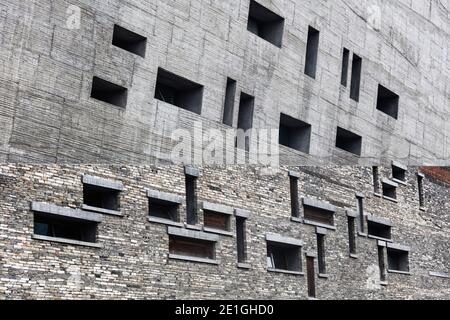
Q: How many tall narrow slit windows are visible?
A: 15